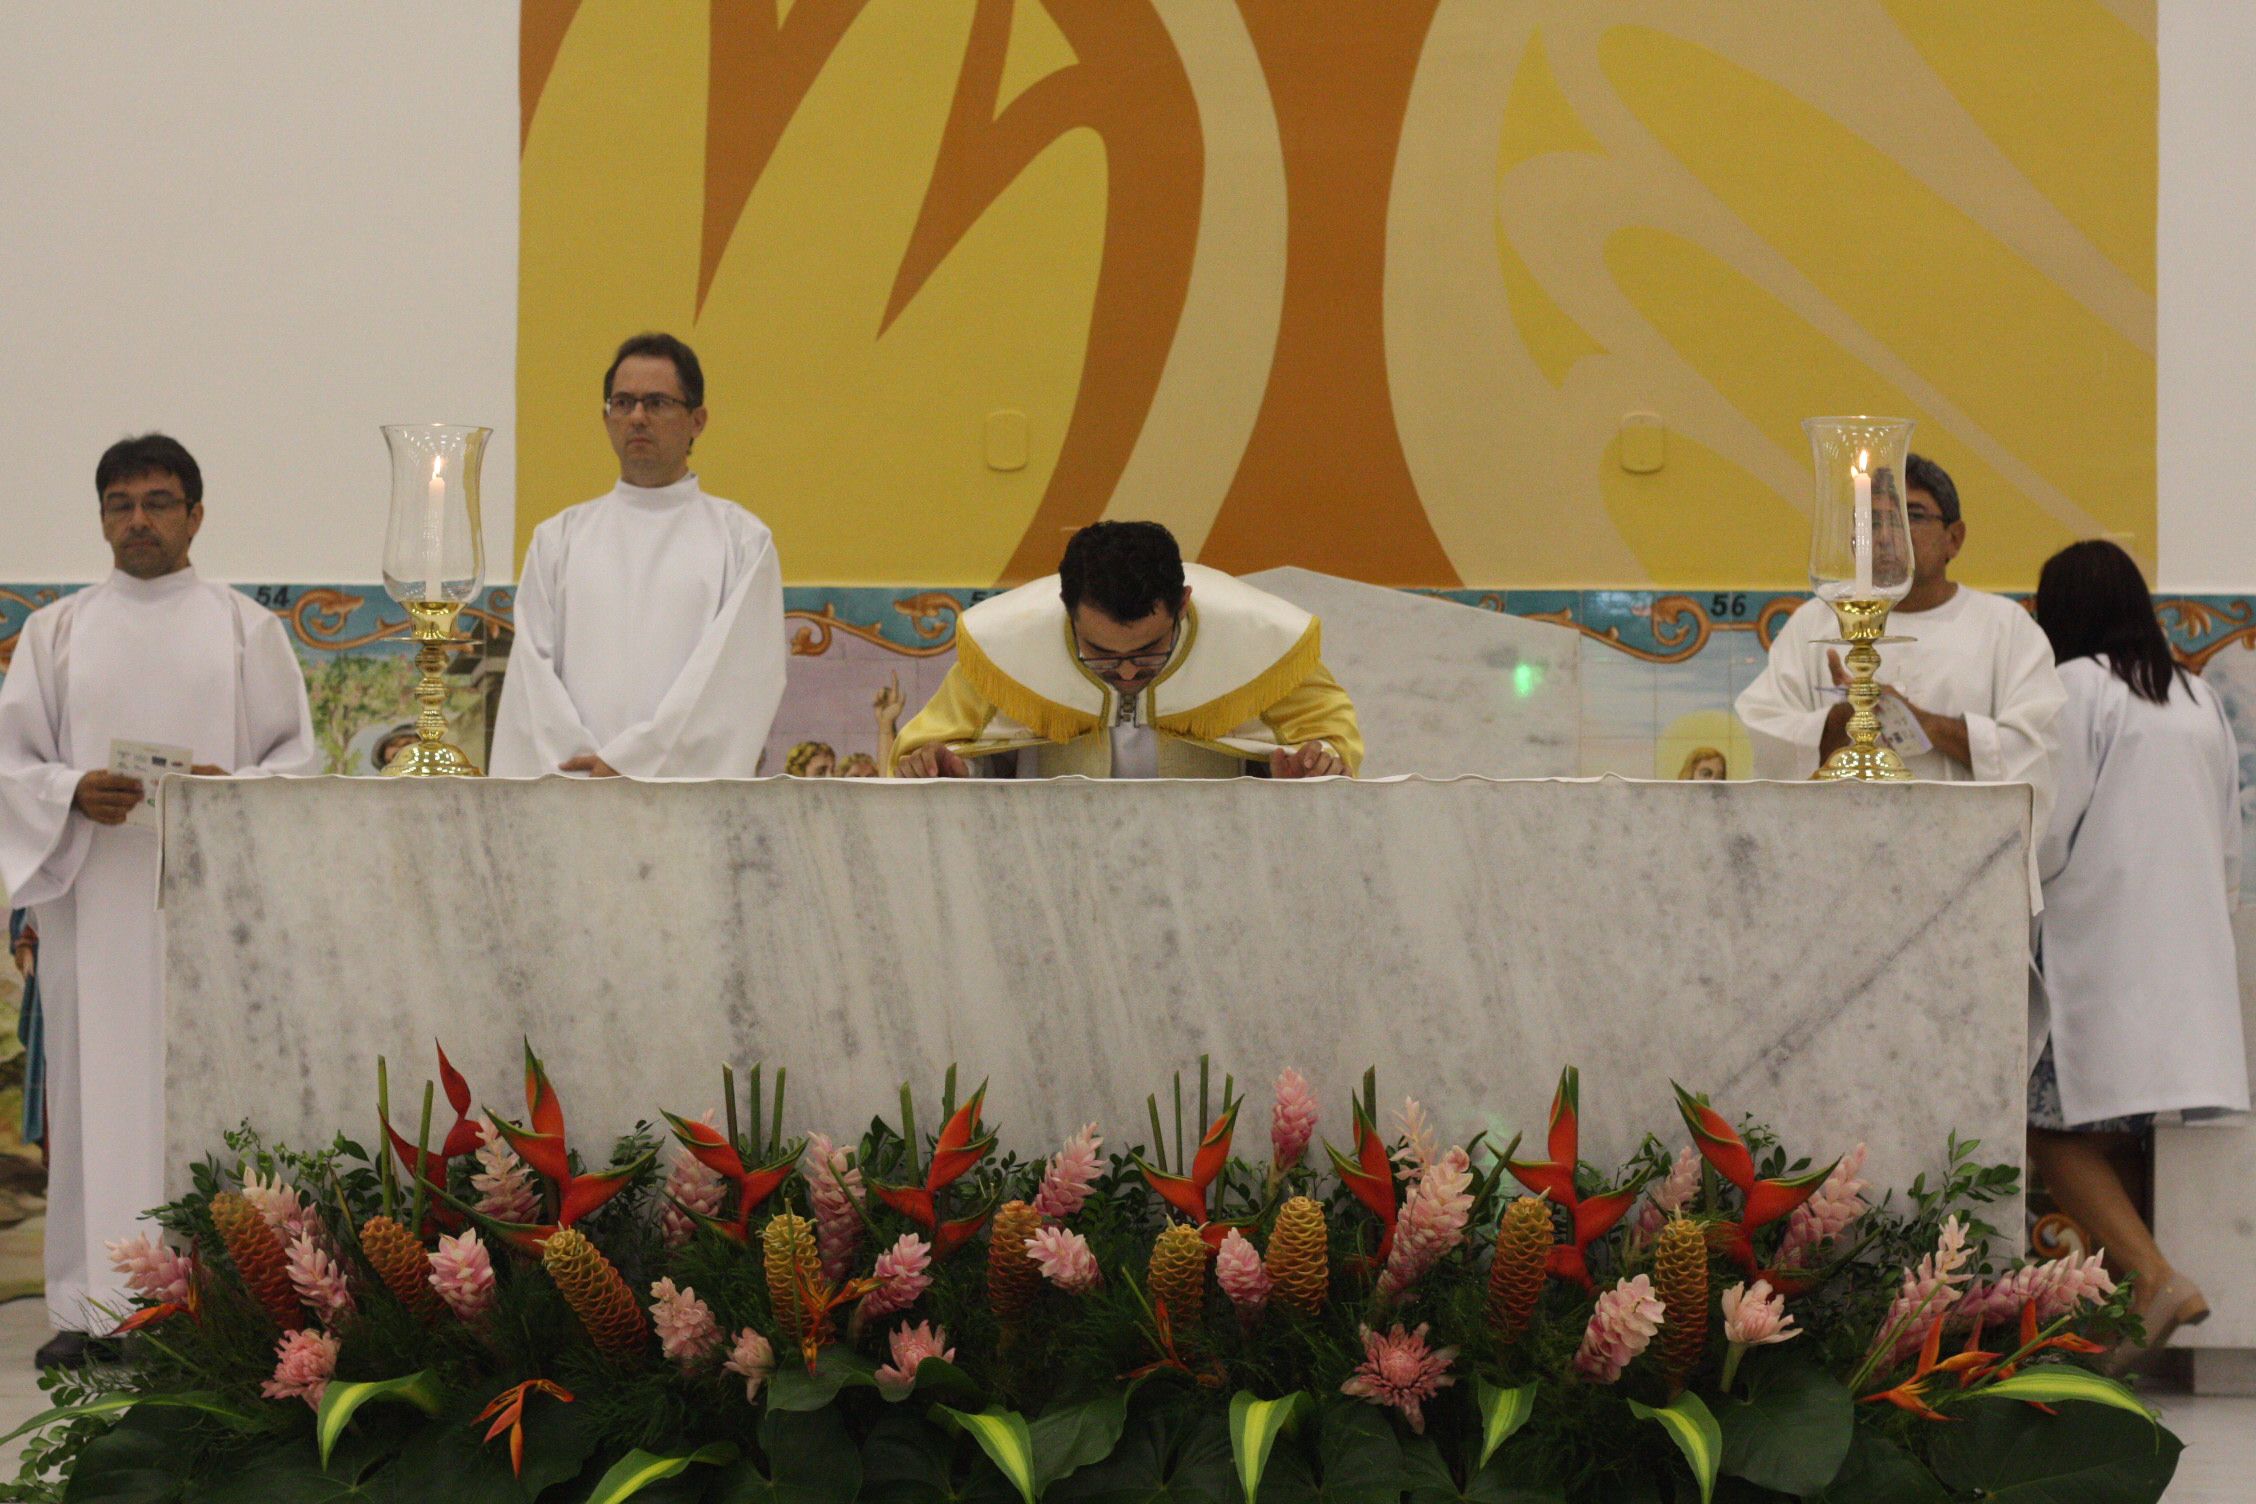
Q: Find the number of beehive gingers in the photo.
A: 9